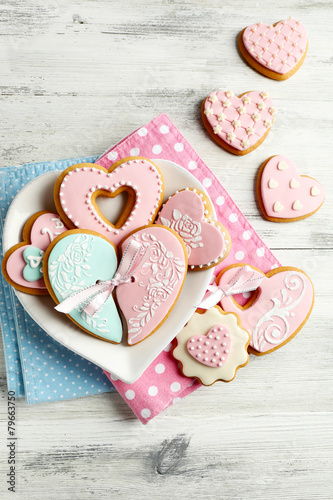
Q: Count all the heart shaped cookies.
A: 8